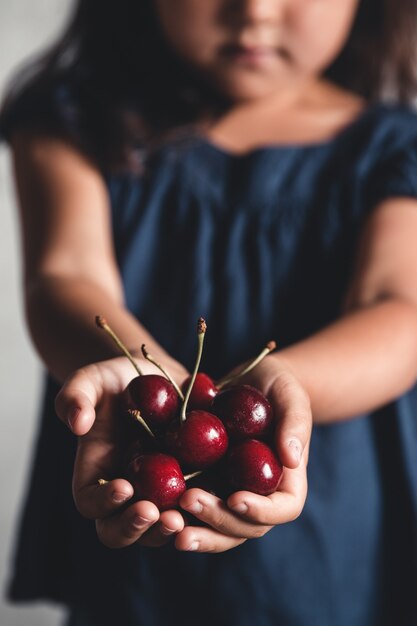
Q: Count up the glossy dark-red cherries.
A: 6